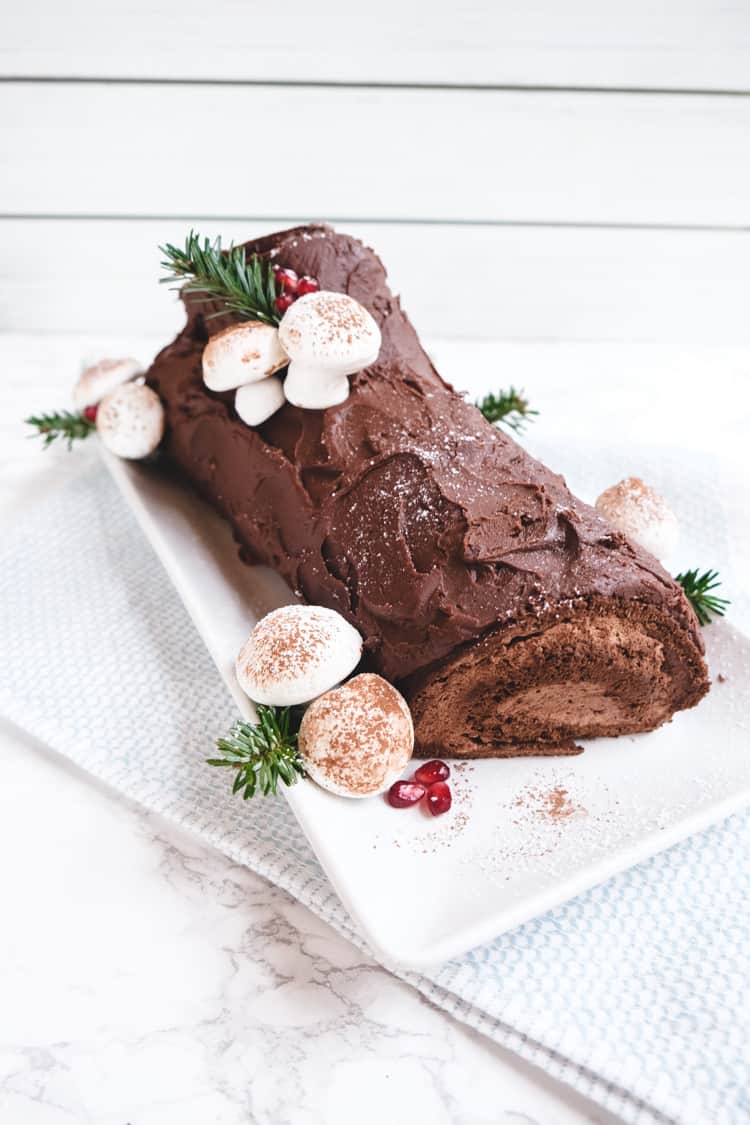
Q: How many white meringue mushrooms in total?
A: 7